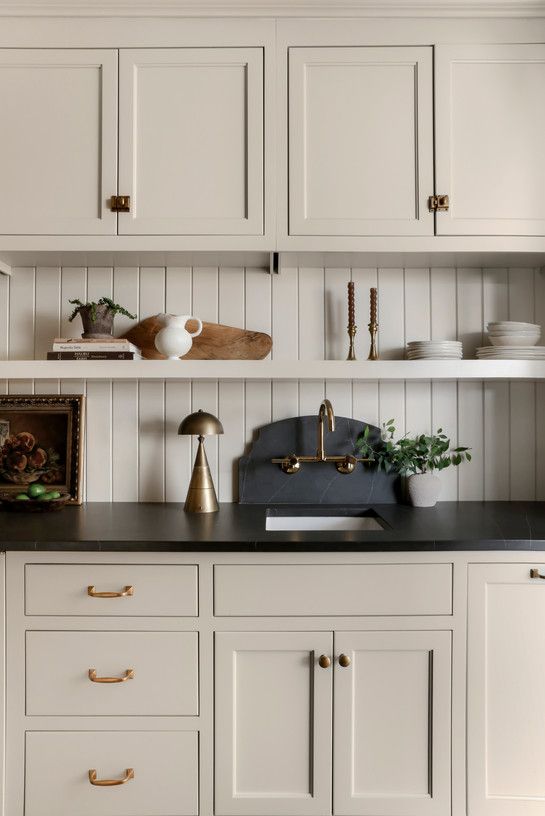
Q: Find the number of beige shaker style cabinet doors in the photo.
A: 7